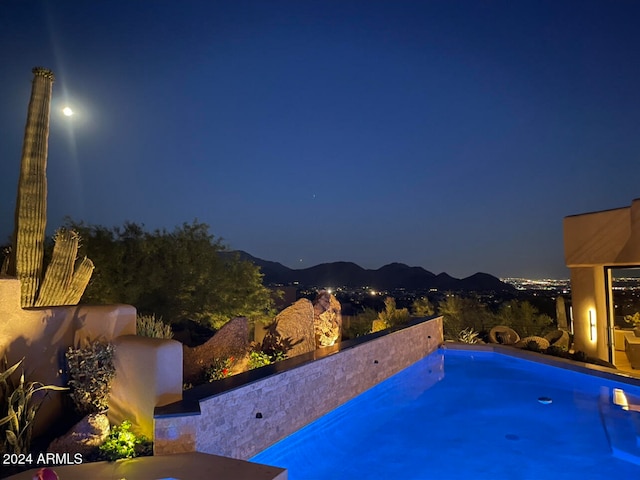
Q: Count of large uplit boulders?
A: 3